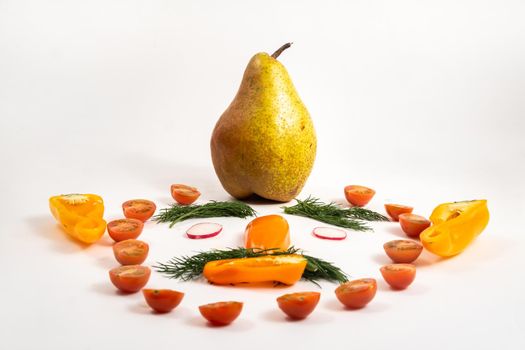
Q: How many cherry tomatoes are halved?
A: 14